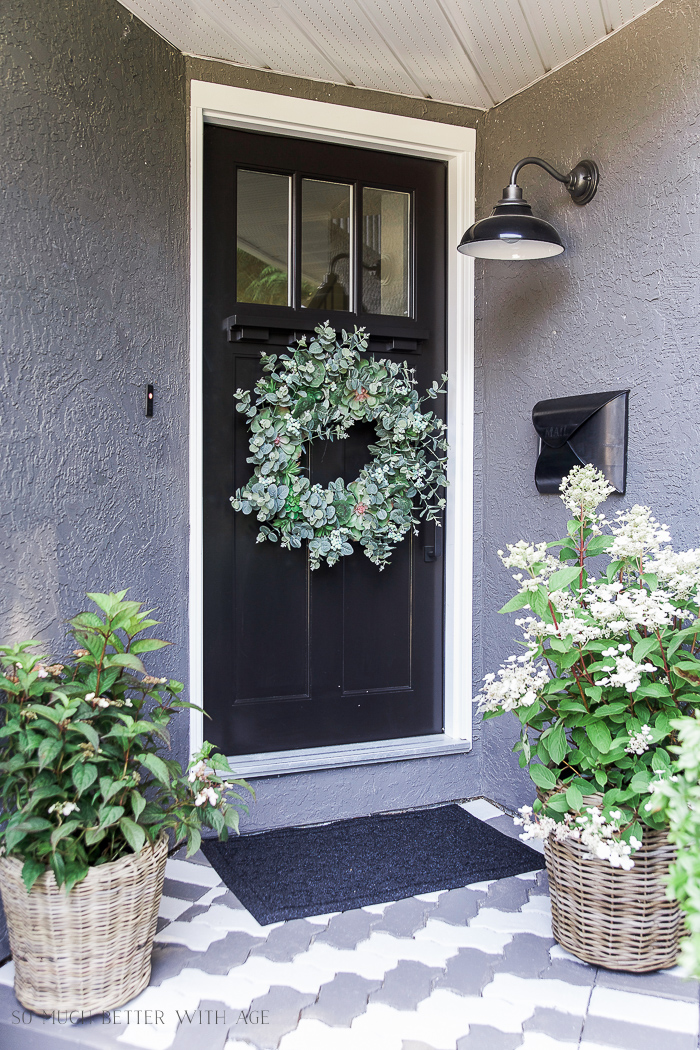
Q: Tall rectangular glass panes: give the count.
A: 3